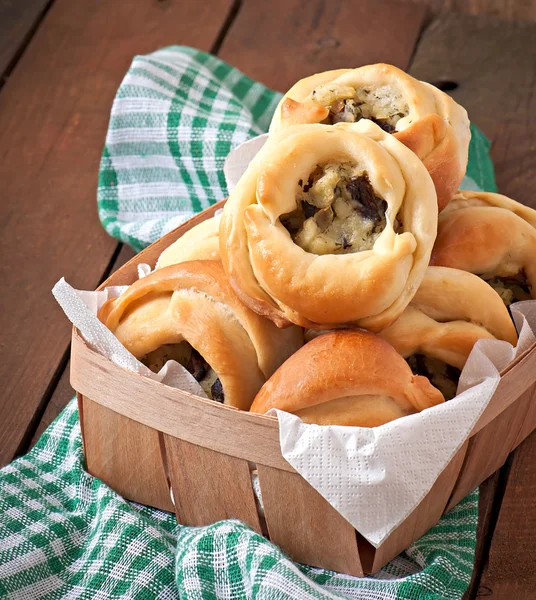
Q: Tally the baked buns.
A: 7